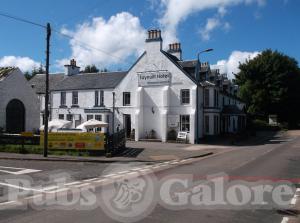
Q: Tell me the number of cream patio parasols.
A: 2